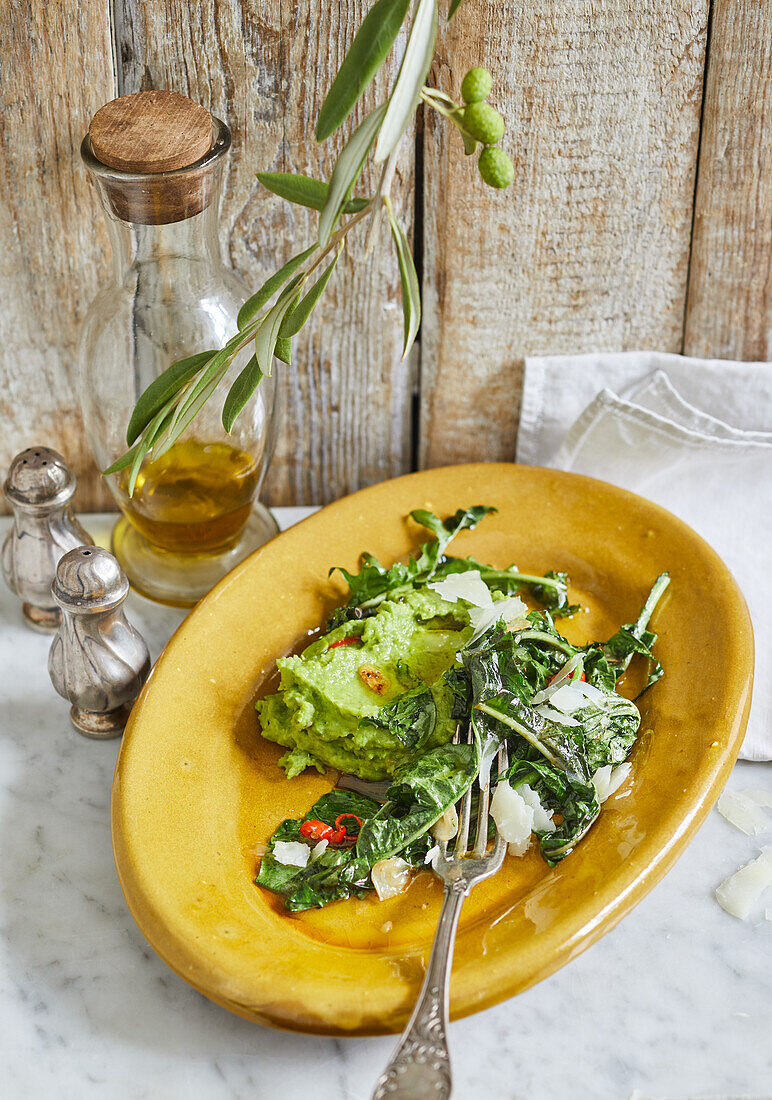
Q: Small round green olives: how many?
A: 3